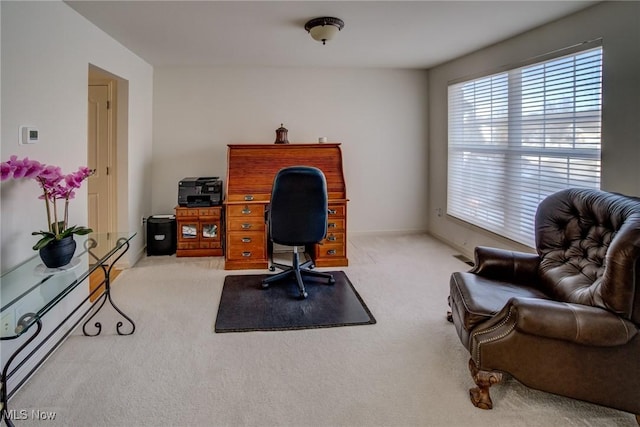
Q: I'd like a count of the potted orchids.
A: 1